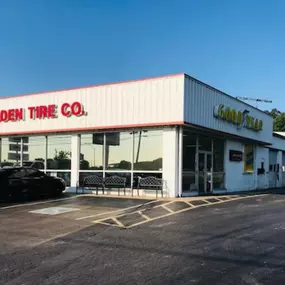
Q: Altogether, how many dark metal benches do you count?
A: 3